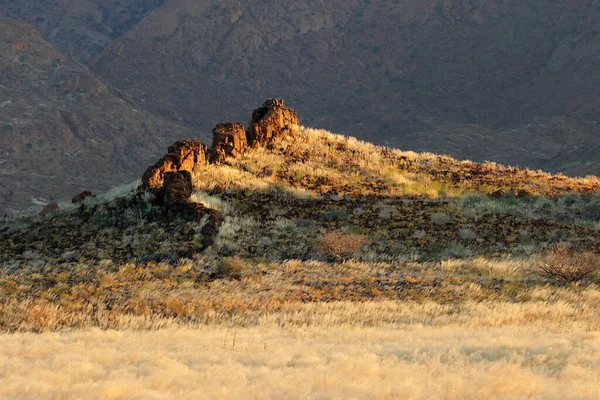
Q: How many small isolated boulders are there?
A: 2